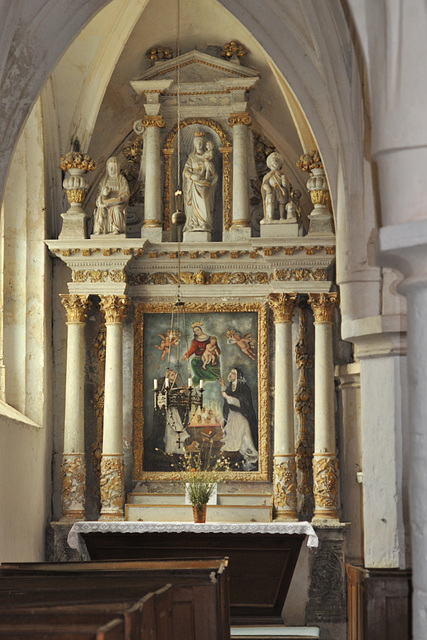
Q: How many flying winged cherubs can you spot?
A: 2